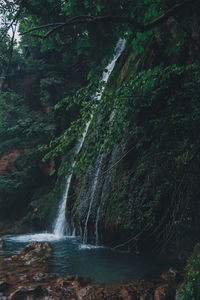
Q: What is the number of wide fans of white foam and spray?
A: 1